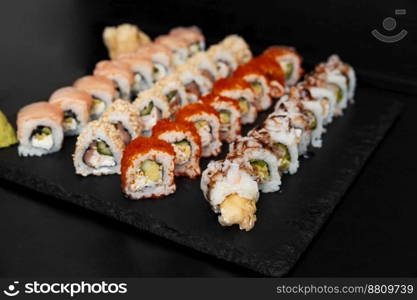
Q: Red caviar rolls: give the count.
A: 8